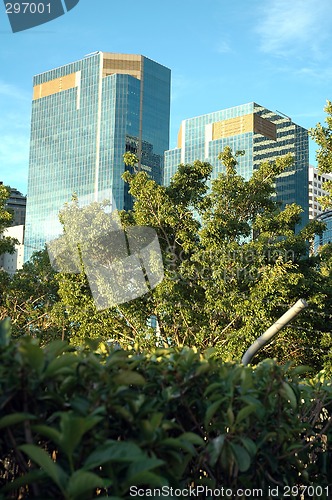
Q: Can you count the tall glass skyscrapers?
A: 2